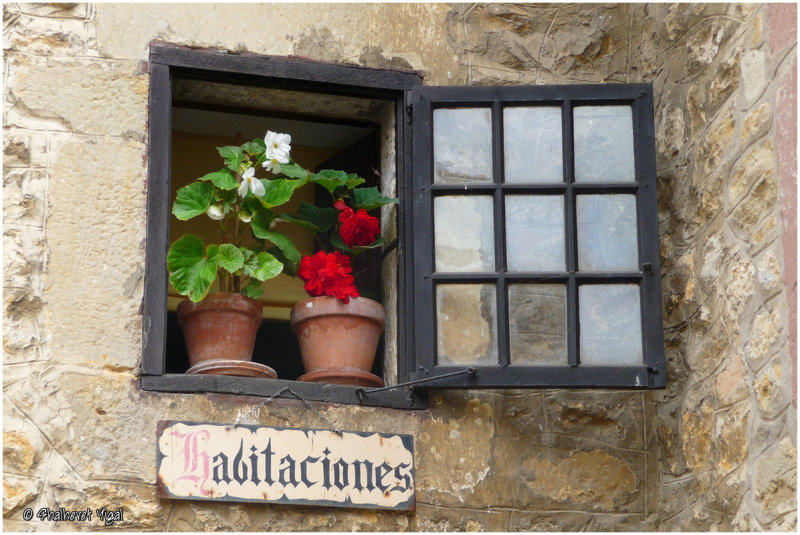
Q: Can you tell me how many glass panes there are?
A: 9